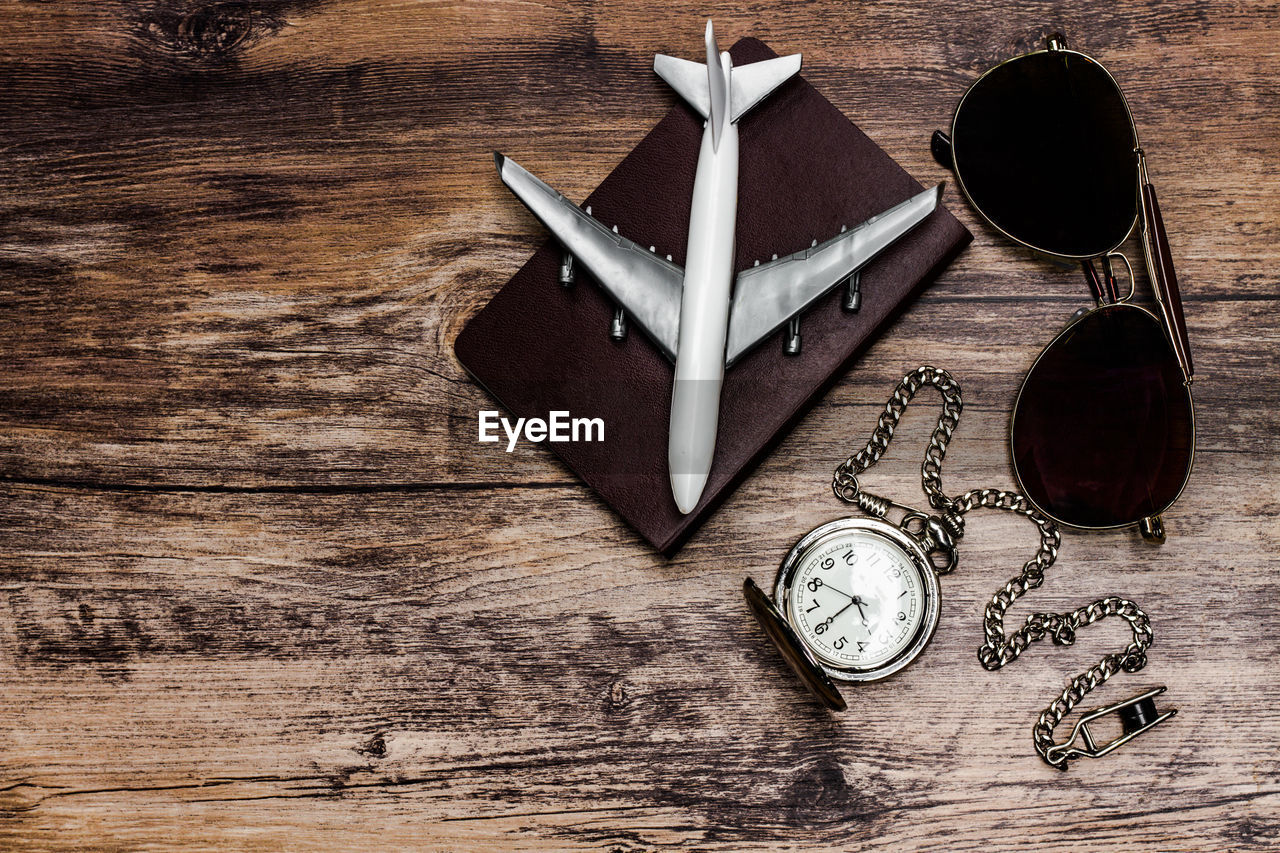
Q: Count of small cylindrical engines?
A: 4